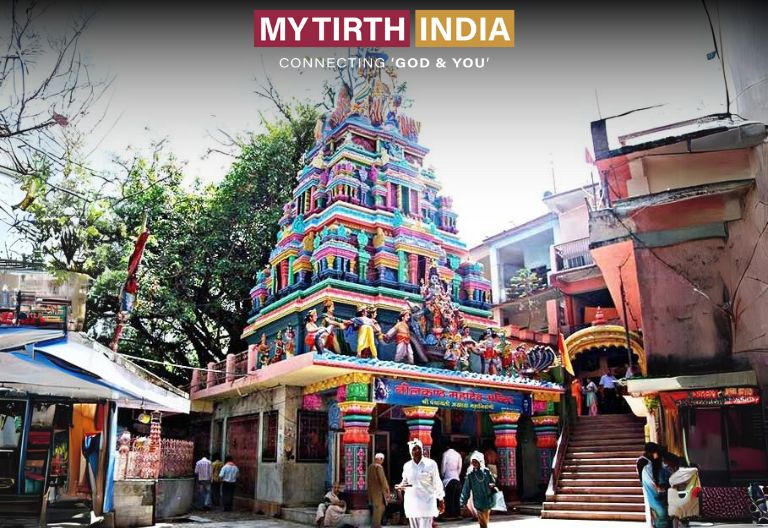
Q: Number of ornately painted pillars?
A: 4